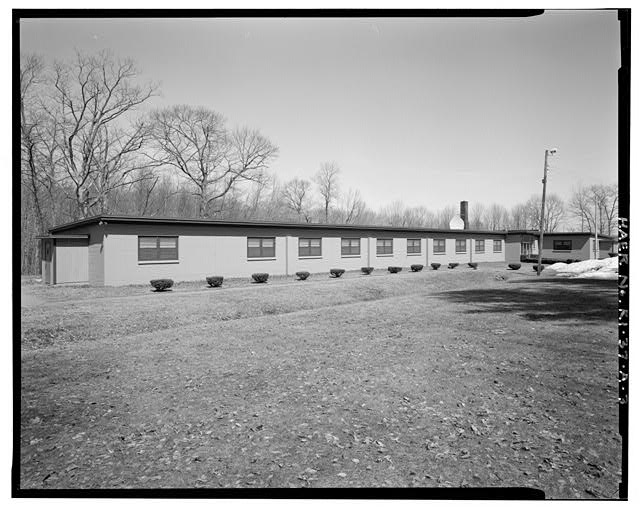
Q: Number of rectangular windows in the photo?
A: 11